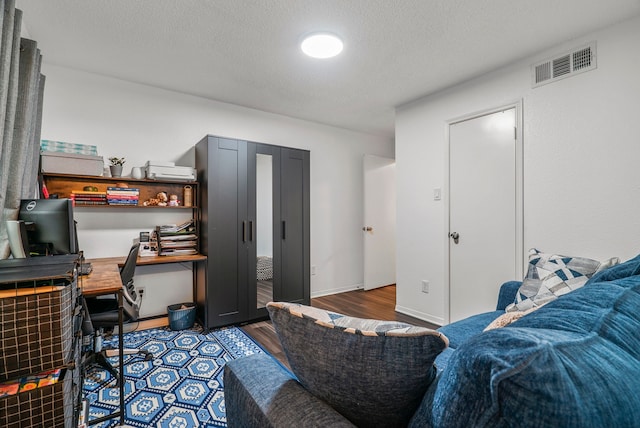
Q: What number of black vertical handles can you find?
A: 3